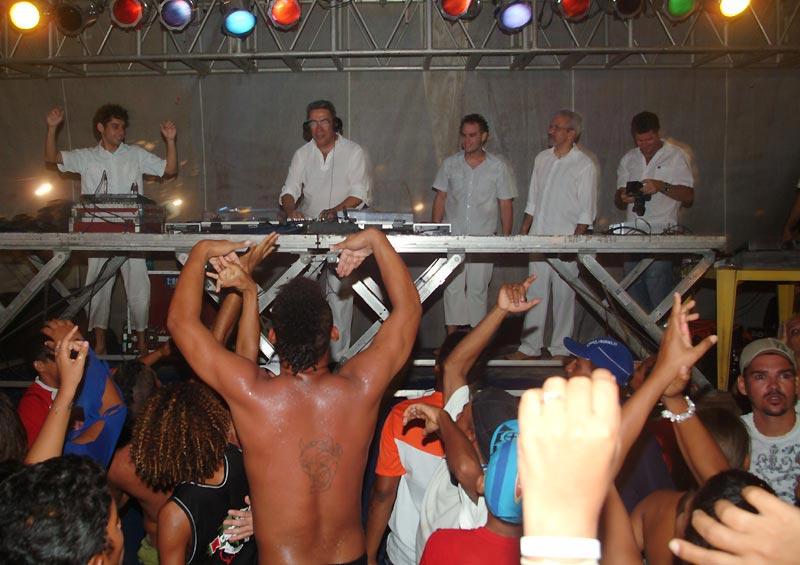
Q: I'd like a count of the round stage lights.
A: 12